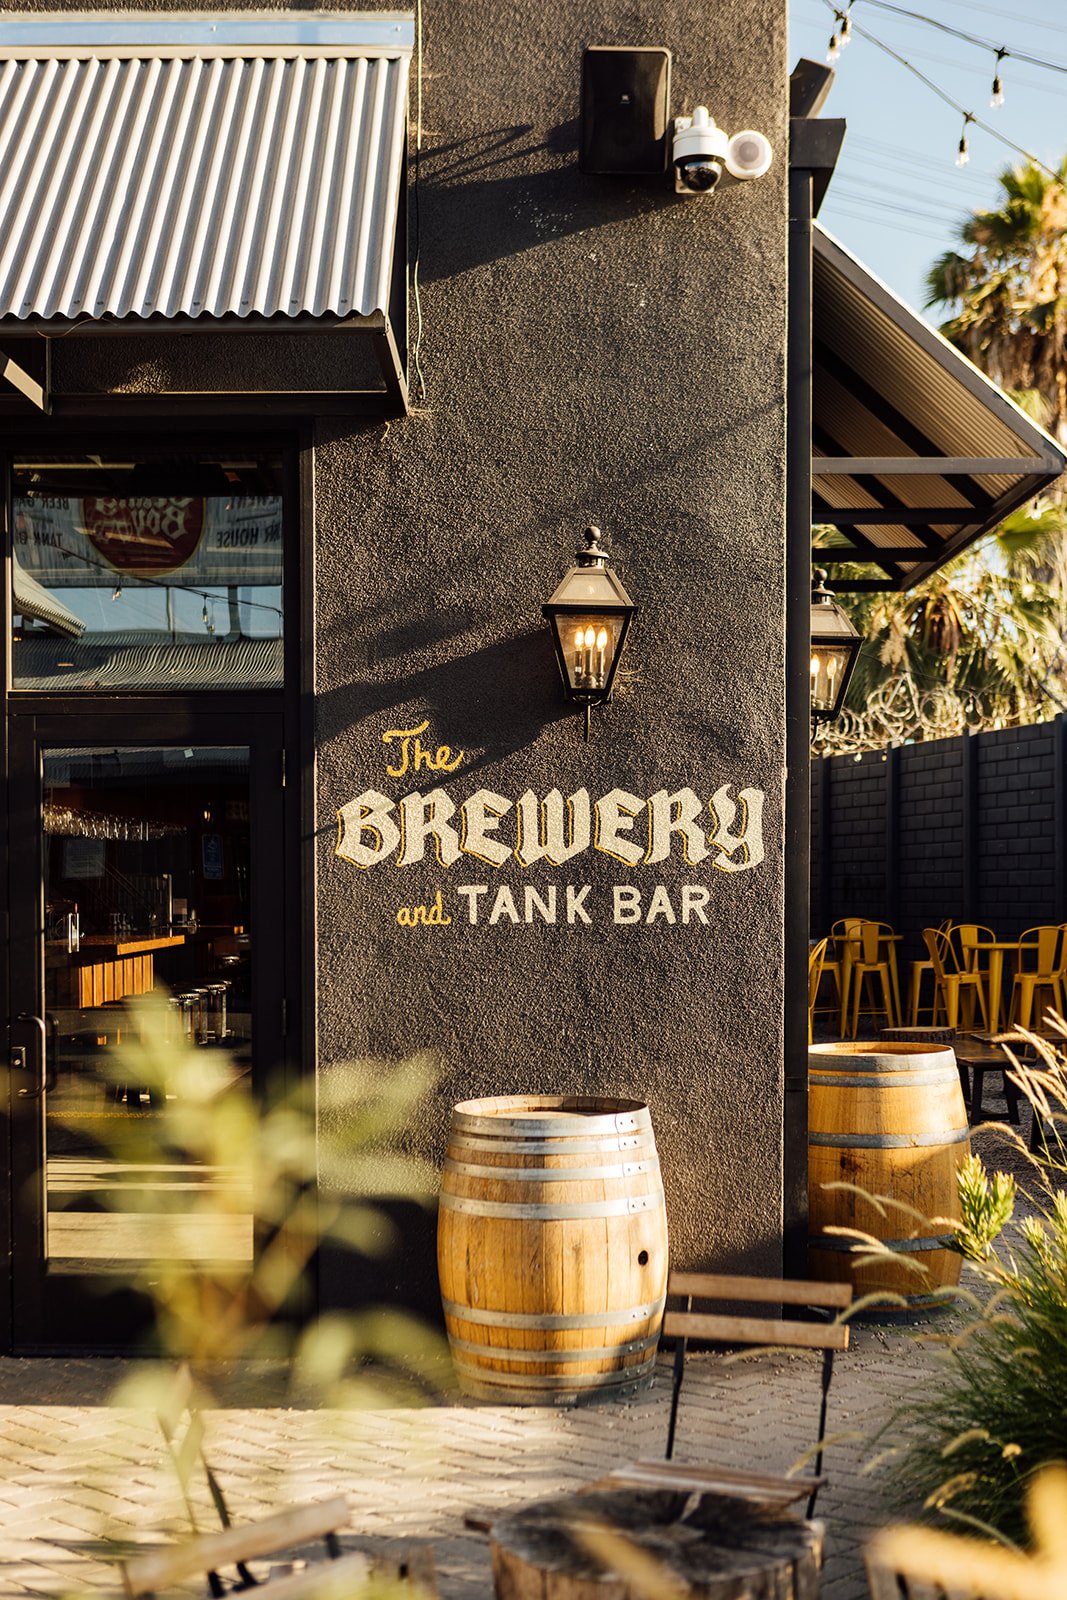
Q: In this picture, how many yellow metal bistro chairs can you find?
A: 8